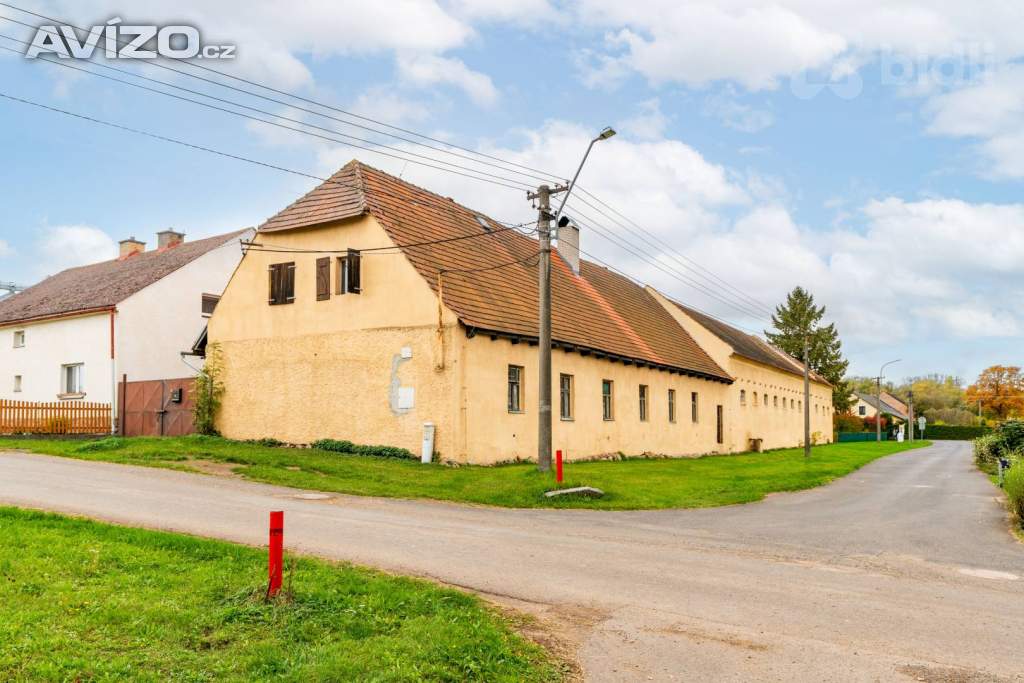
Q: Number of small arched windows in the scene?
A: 10